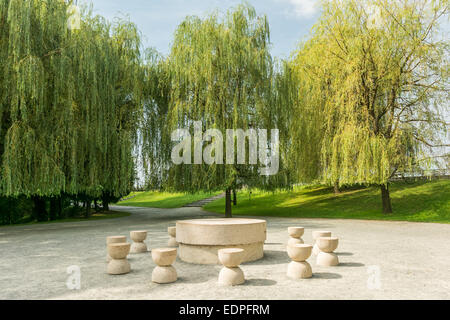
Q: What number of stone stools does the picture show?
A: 10